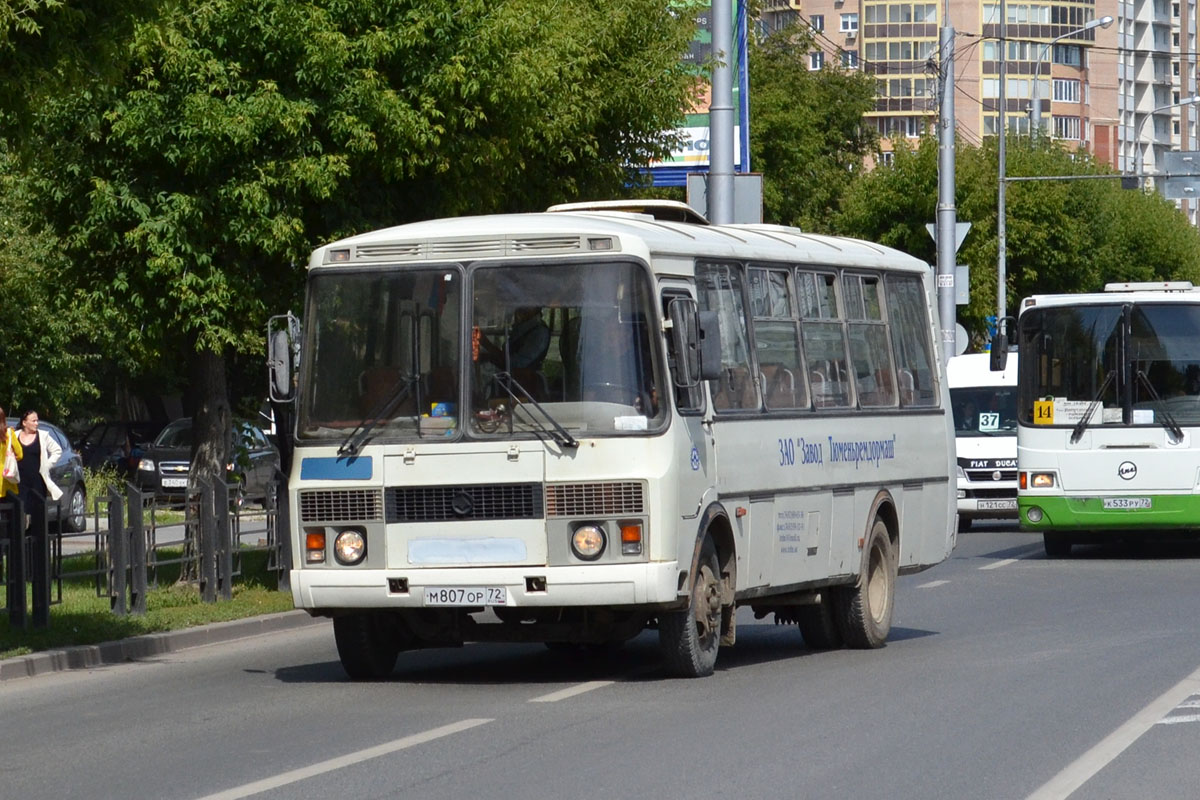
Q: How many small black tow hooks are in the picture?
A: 2